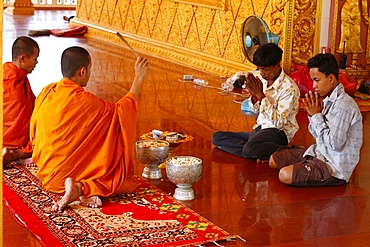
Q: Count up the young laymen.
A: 2